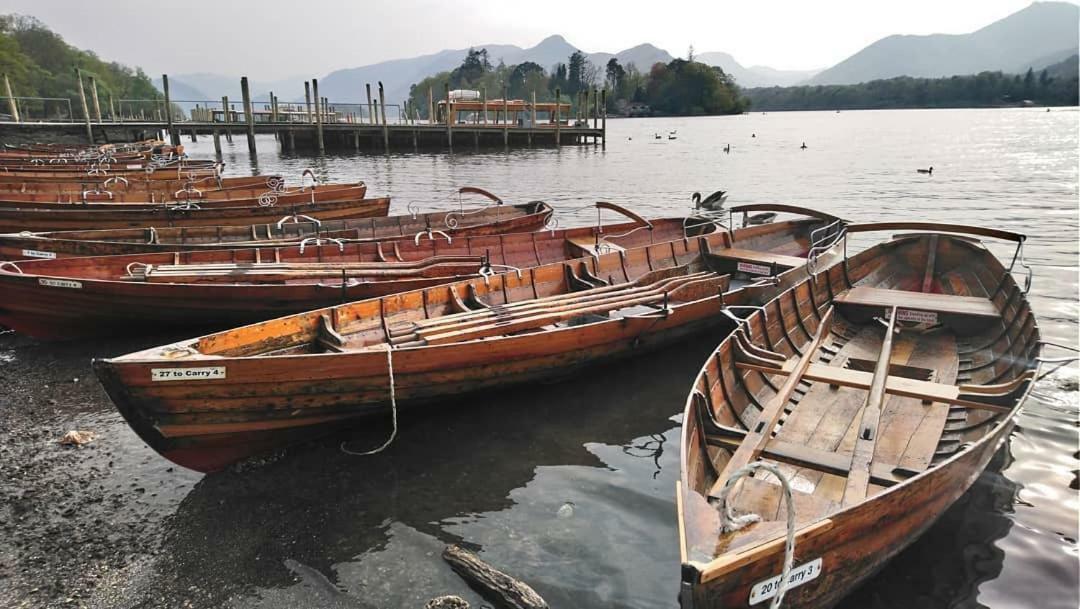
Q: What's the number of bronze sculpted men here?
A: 0